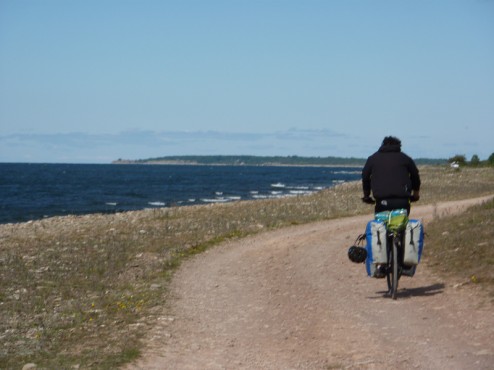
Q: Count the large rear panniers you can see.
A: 2